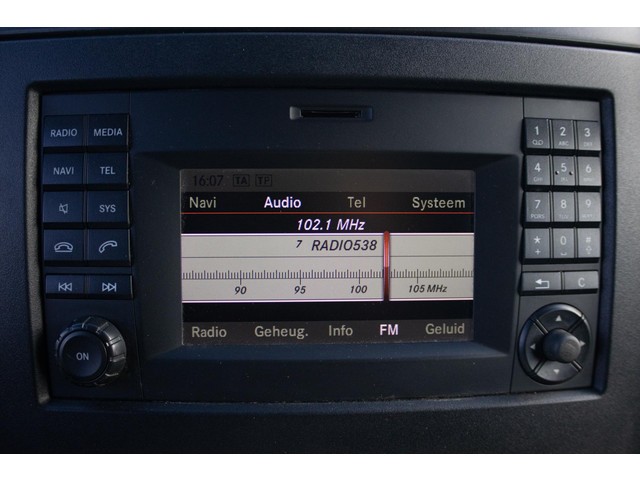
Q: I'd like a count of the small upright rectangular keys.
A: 12